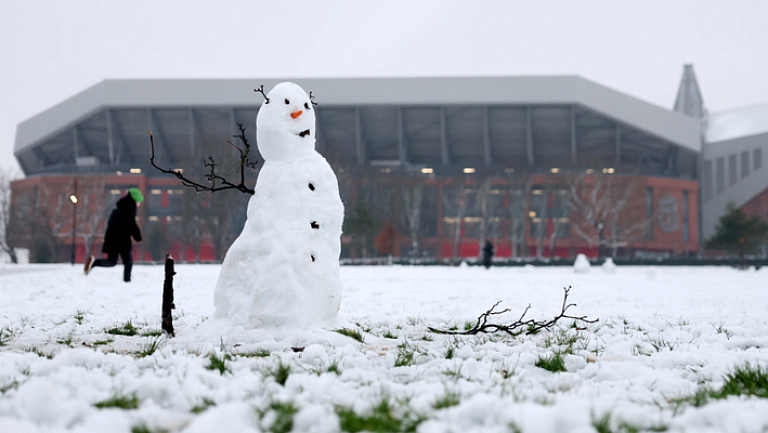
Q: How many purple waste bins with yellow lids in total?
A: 0